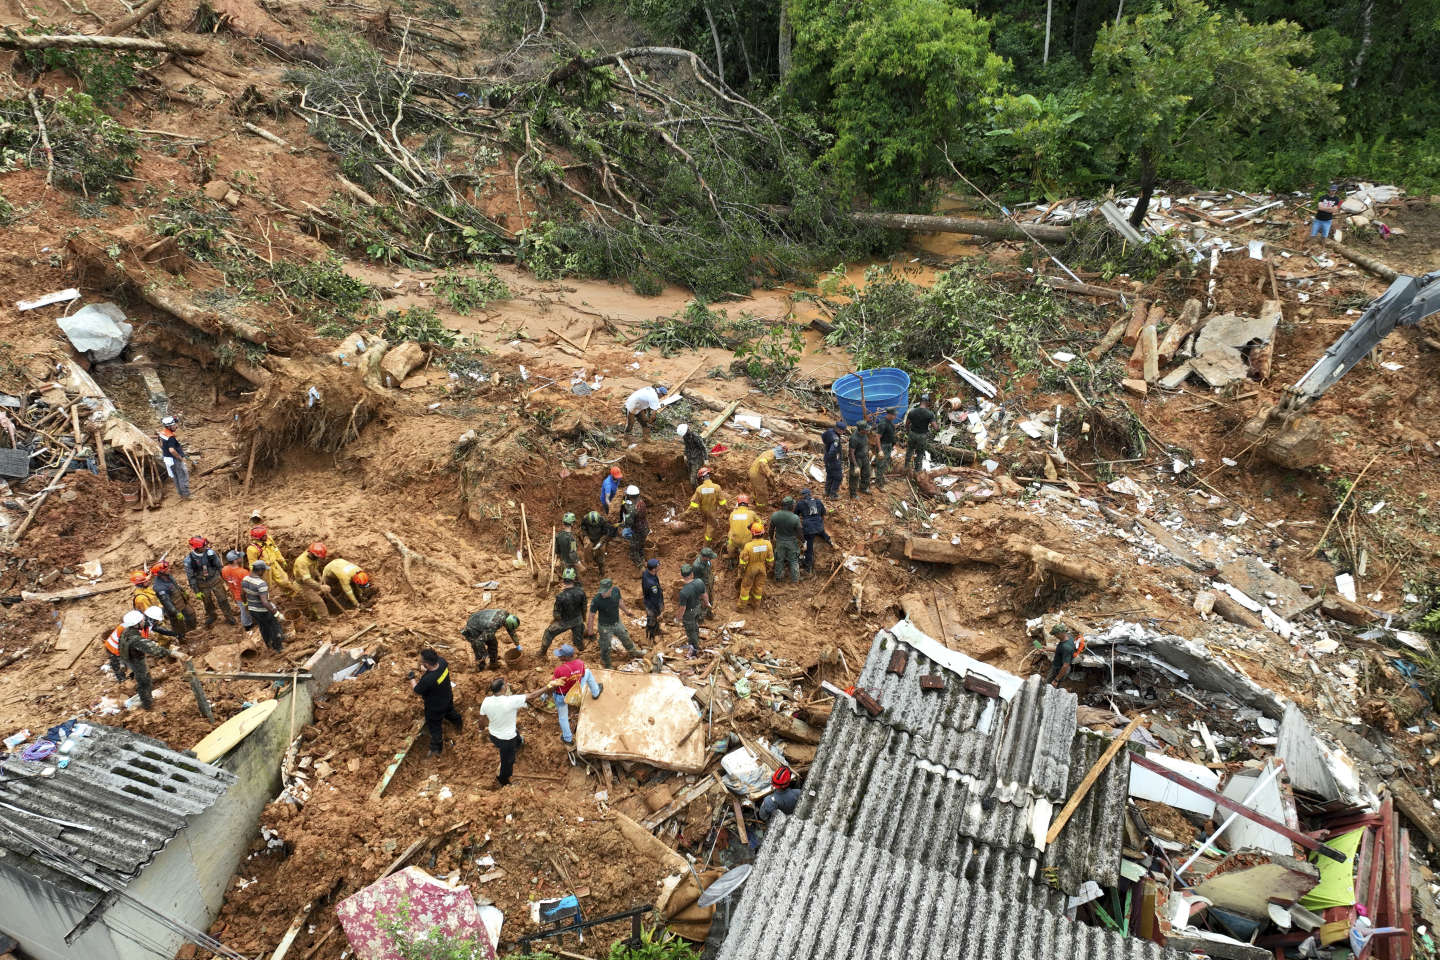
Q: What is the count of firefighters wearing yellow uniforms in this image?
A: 8